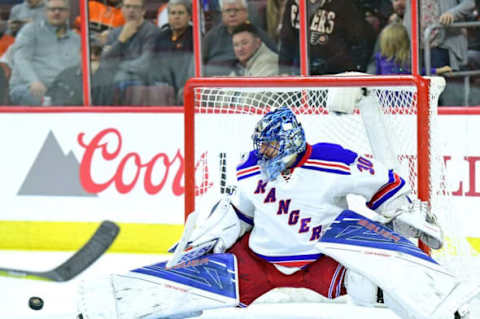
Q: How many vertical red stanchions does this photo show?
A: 4